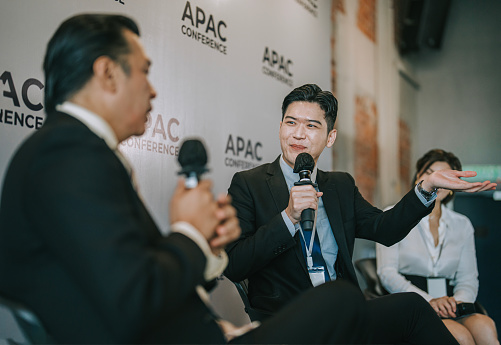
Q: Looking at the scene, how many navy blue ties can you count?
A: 1